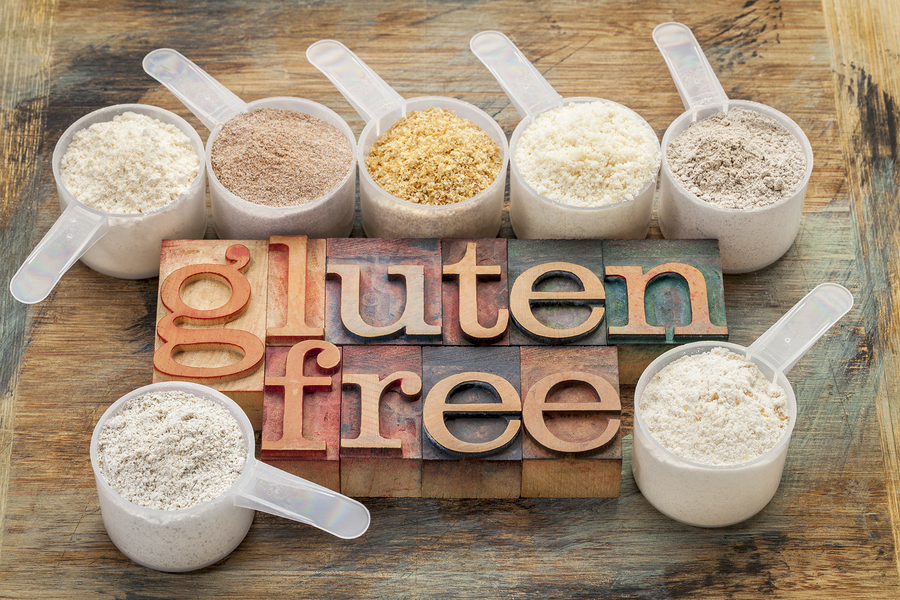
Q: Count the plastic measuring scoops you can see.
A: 7